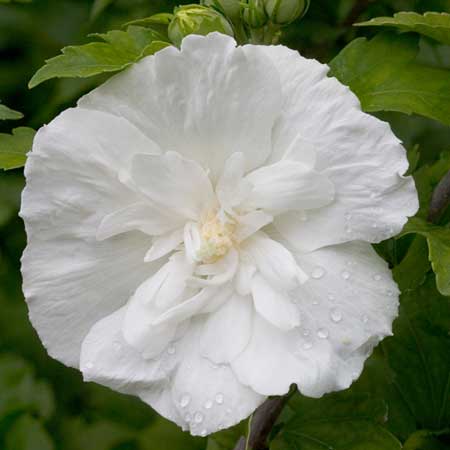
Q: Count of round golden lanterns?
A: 0